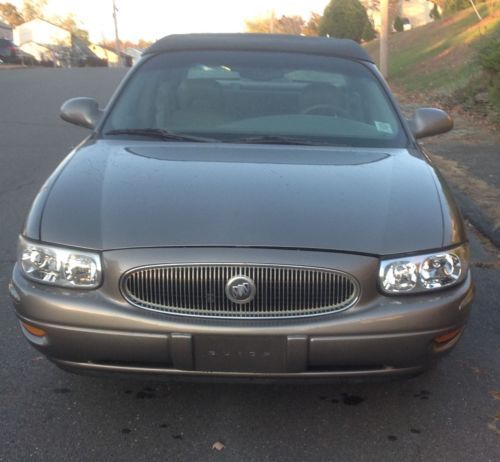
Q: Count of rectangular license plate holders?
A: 1